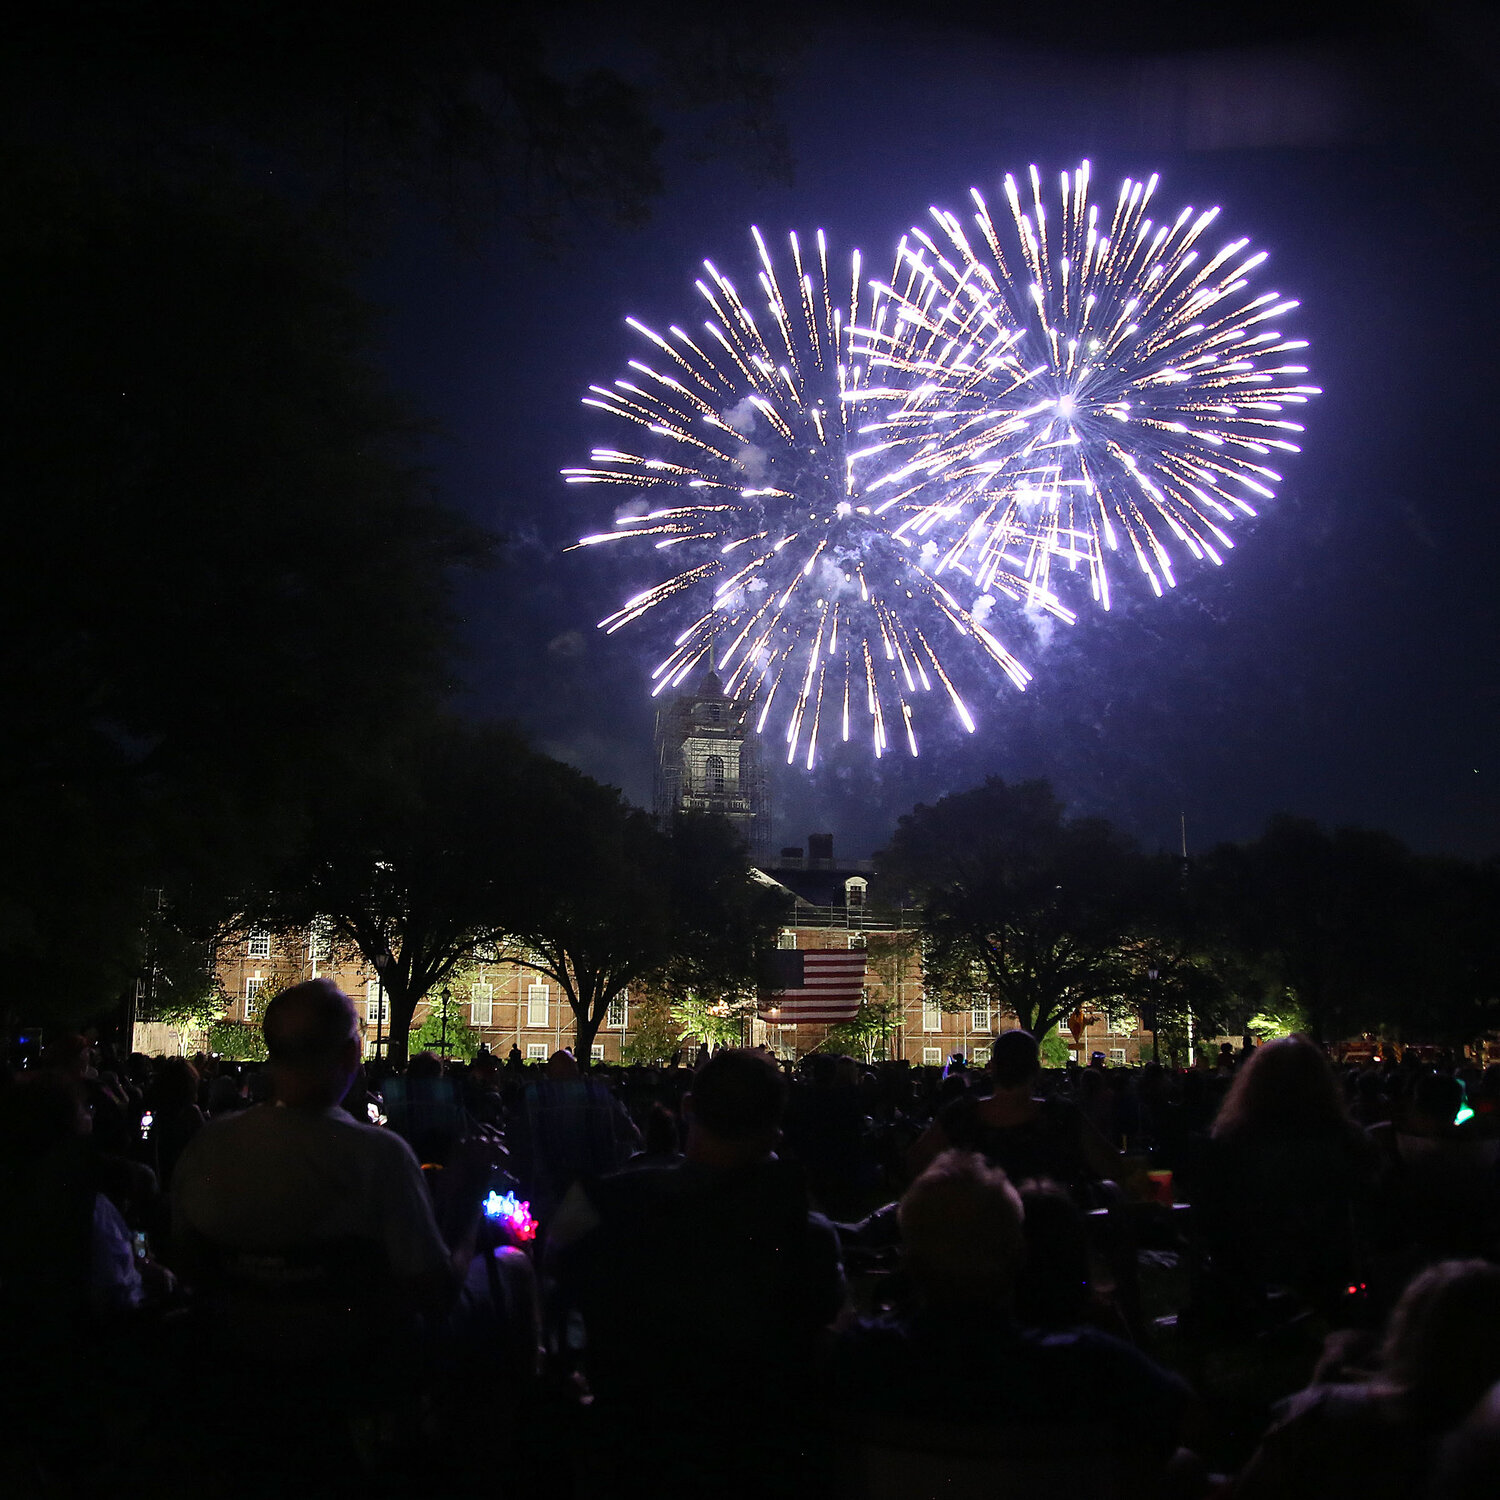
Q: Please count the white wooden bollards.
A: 0